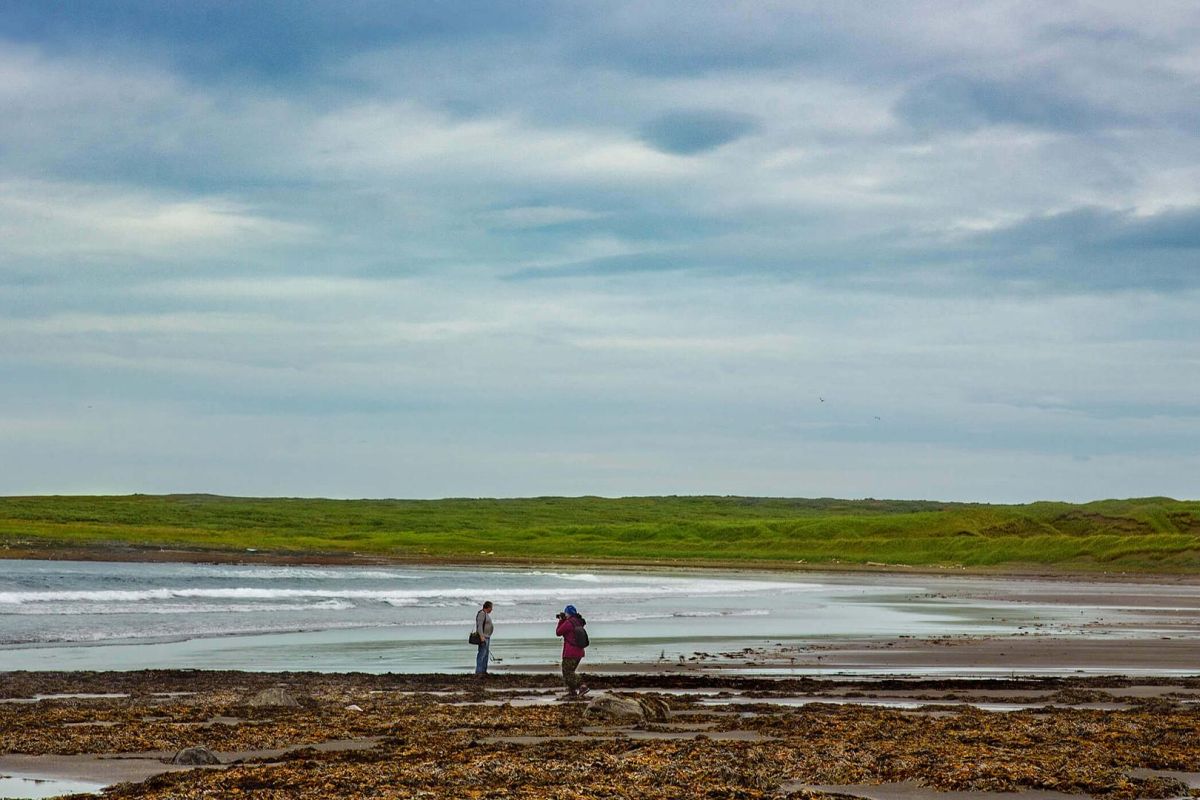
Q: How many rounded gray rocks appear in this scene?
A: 3